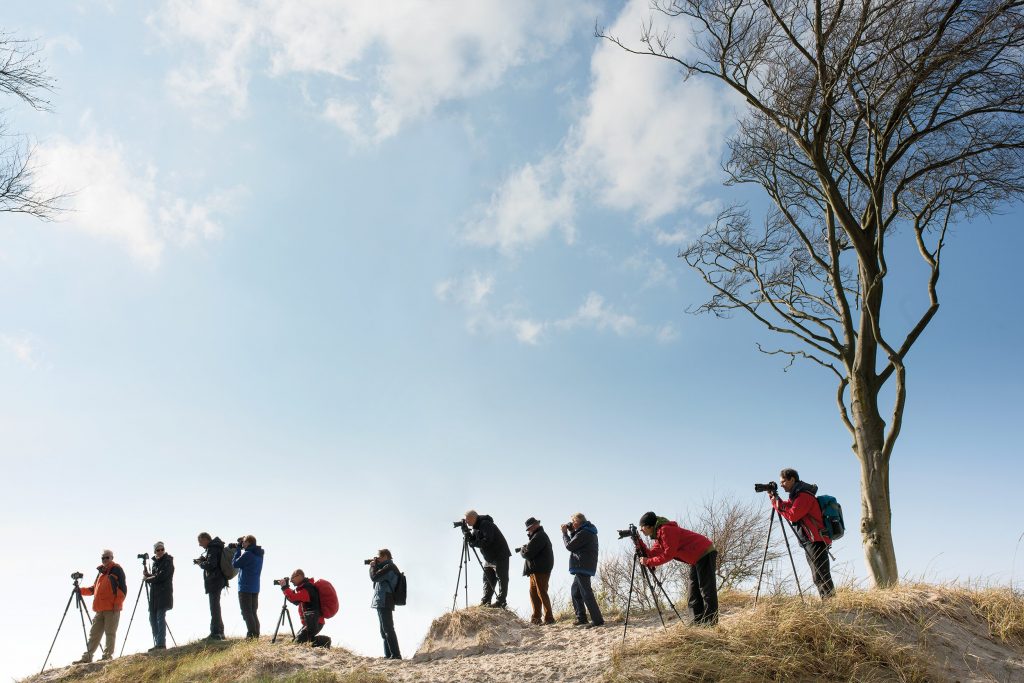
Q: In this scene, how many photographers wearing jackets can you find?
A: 11